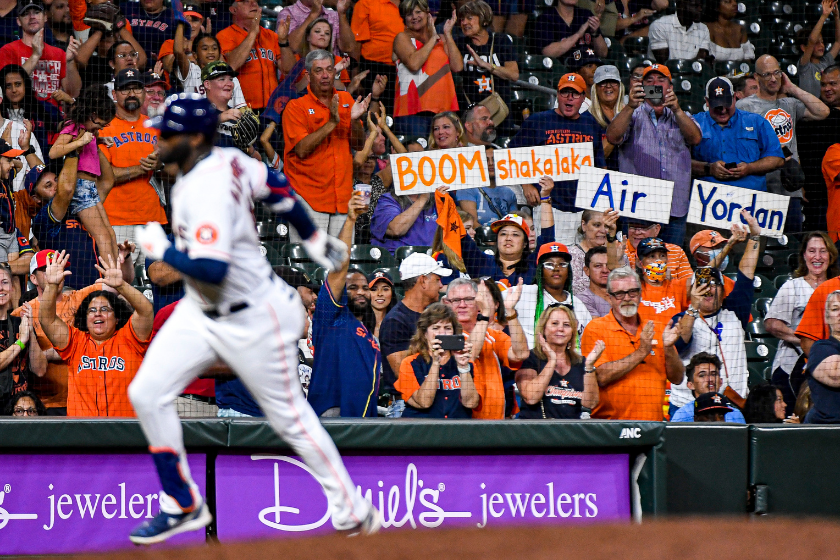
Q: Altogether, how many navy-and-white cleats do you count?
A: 2